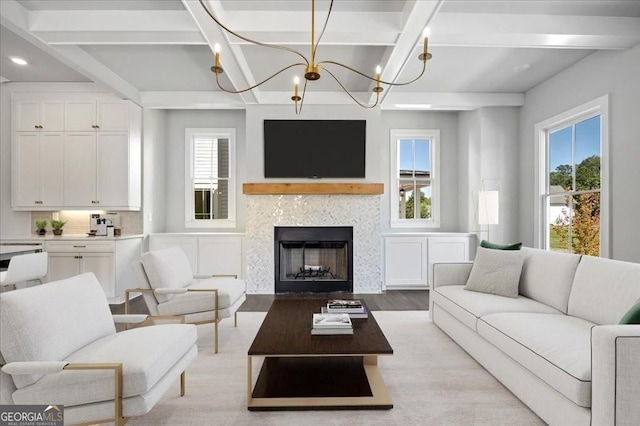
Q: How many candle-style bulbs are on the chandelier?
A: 4